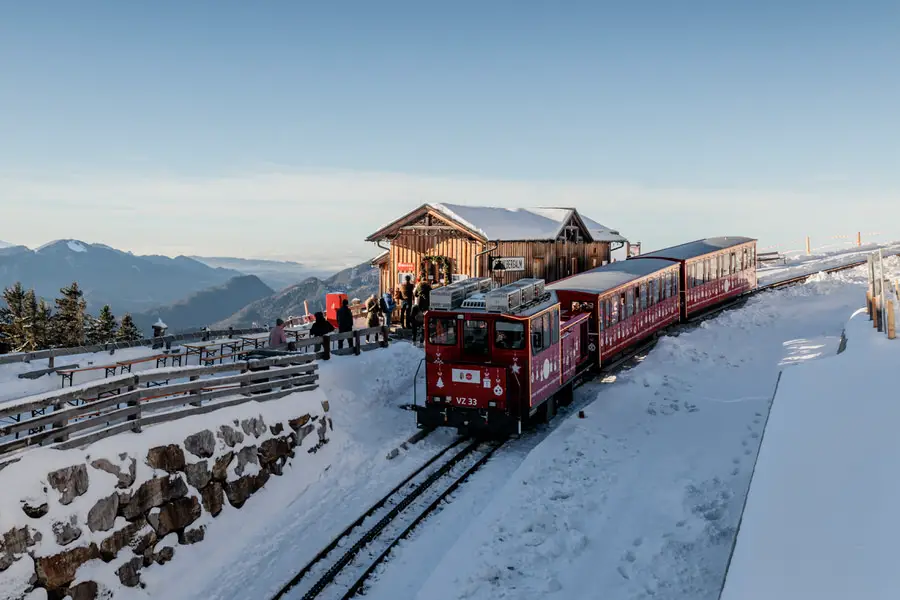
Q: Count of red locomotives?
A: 1